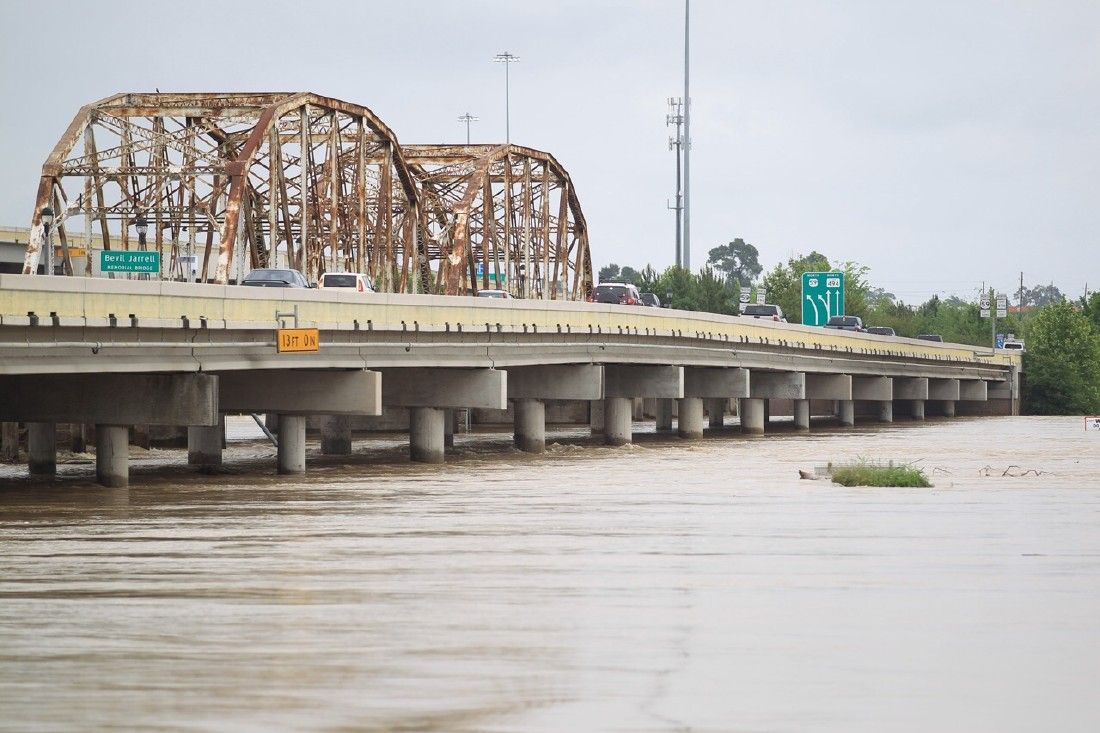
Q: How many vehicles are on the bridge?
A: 10